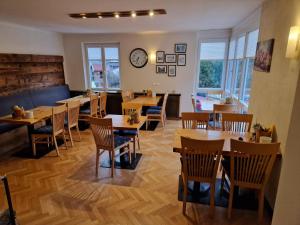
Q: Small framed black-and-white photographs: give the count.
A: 6